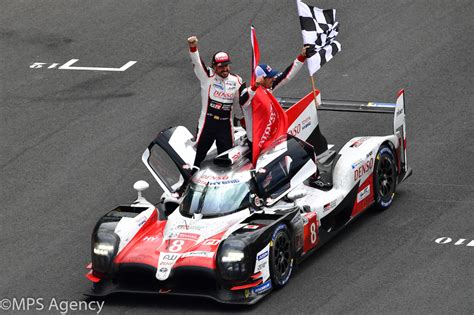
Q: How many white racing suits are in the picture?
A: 2